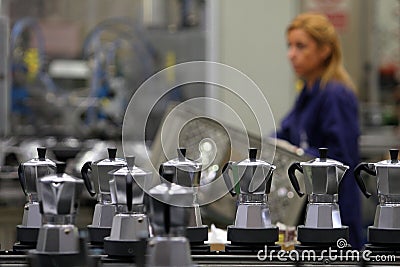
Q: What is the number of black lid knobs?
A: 9